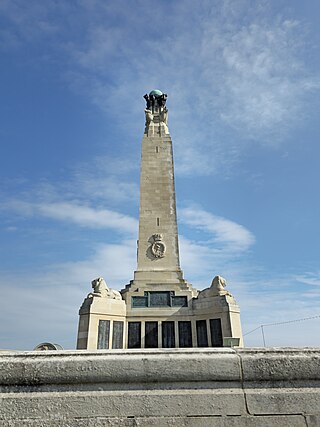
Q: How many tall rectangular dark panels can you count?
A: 8